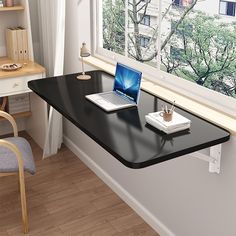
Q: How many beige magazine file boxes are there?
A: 3